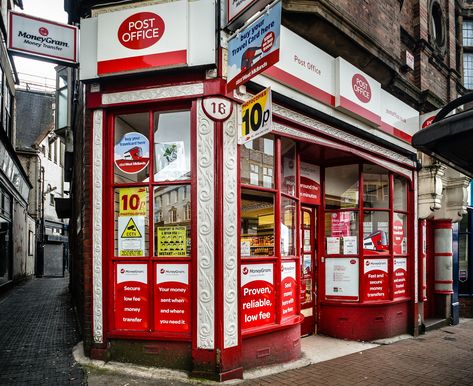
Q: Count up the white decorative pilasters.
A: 3